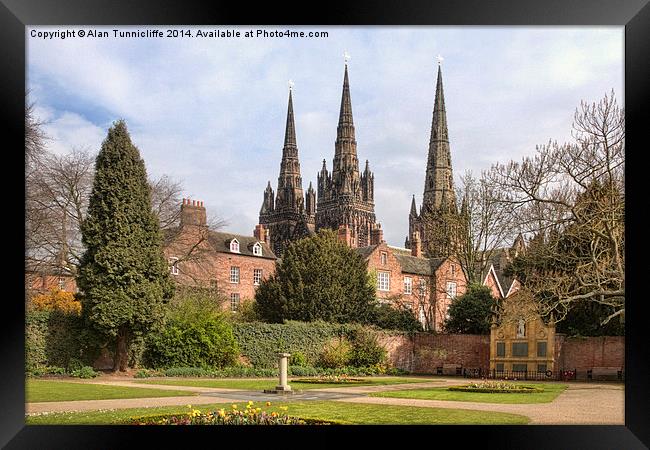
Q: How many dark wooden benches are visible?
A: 2